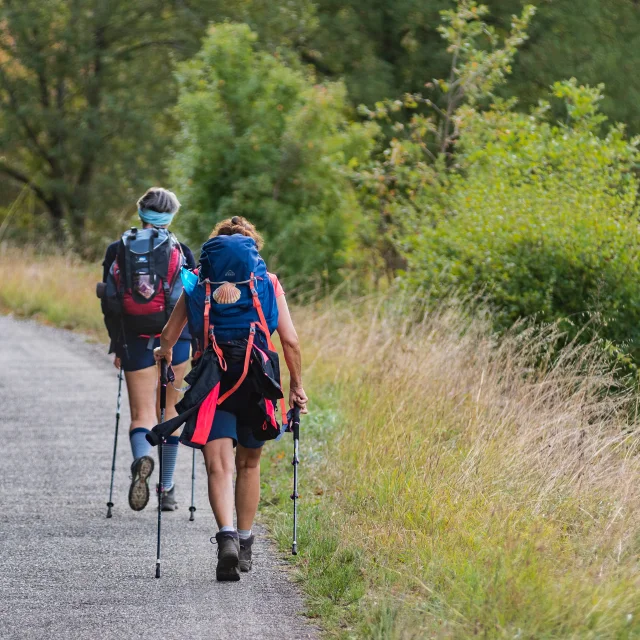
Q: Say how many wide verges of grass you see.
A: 1